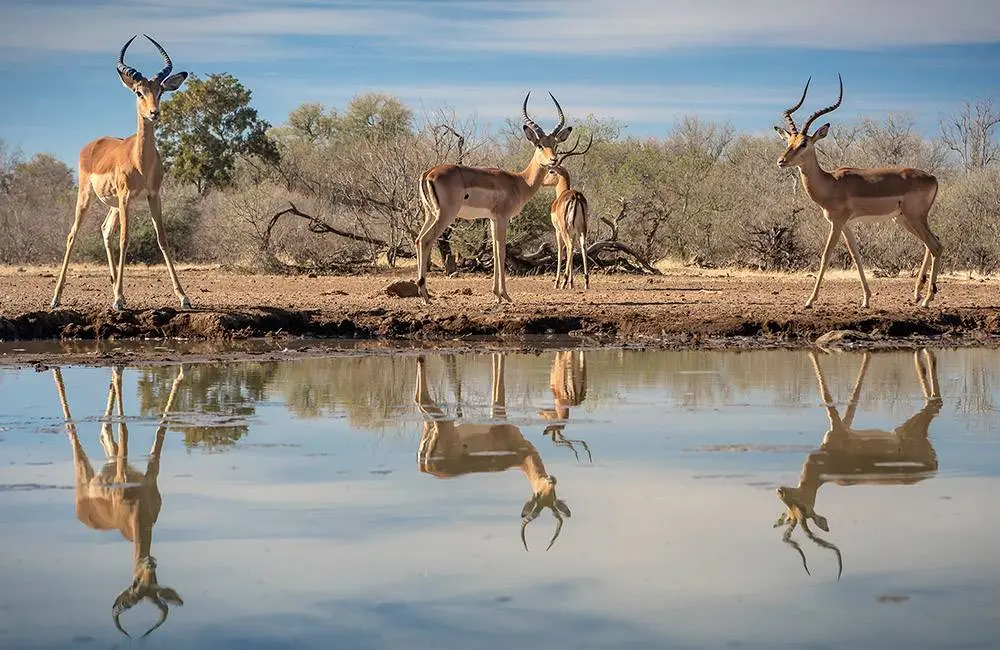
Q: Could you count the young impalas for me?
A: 1